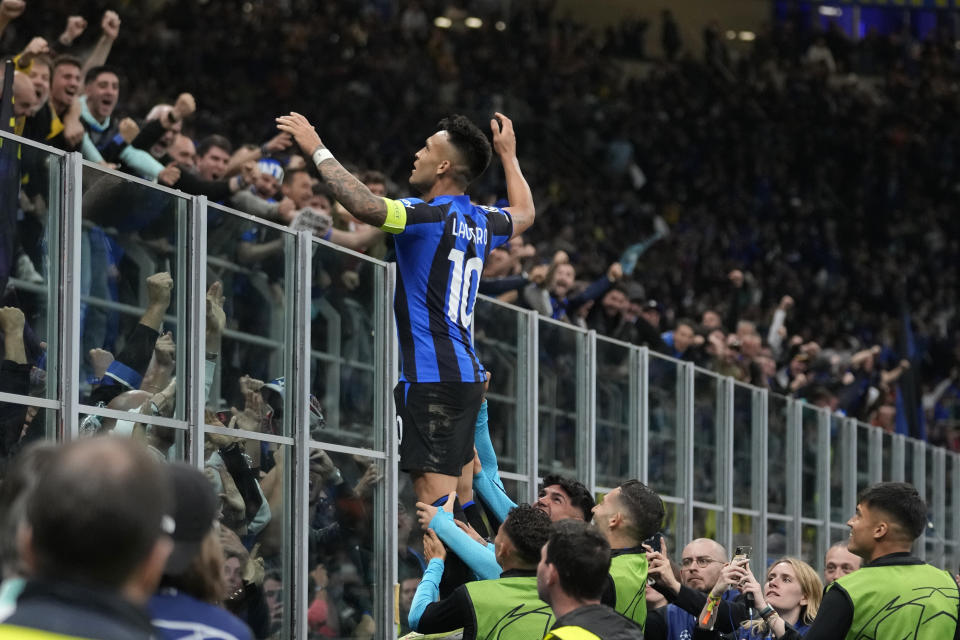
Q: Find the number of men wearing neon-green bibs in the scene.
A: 3